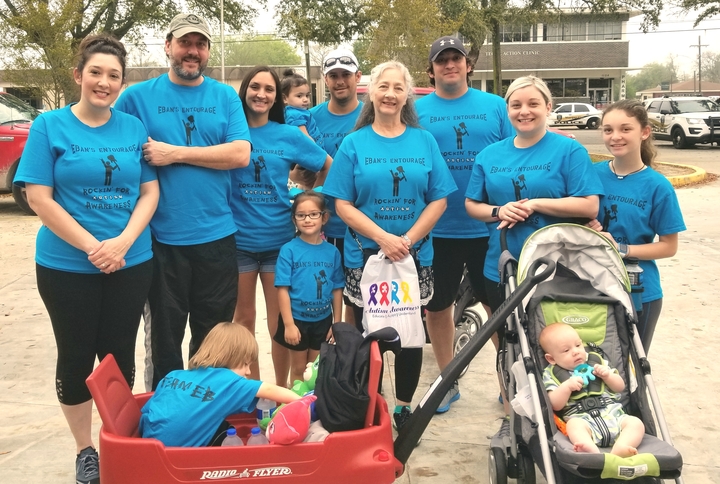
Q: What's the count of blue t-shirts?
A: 11